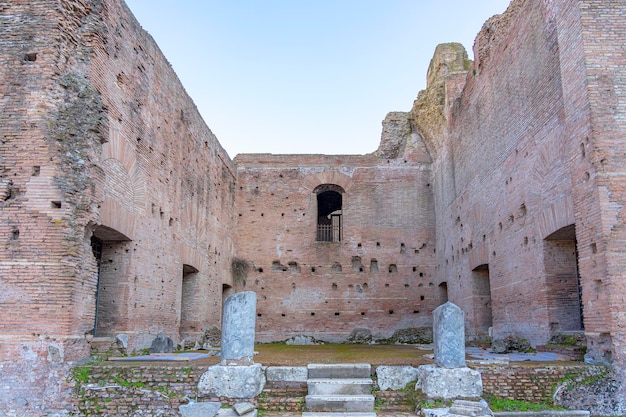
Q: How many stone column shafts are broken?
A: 2